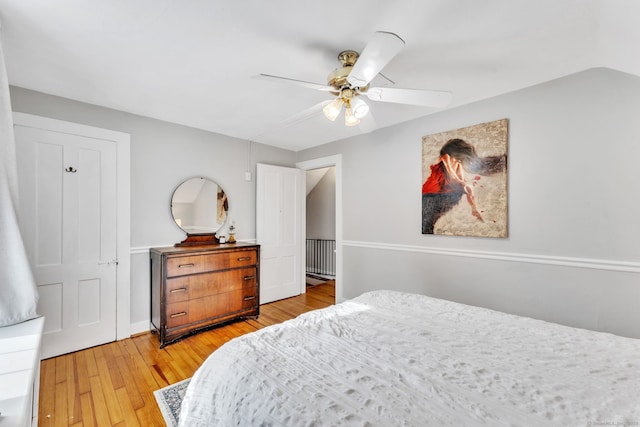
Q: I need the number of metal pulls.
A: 6